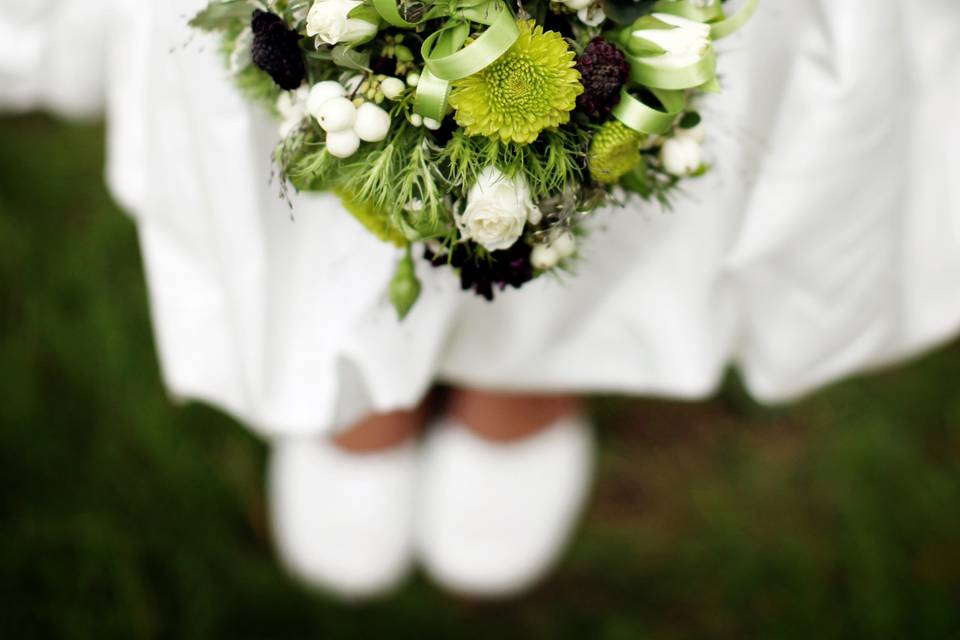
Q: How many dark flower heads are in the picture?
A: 3